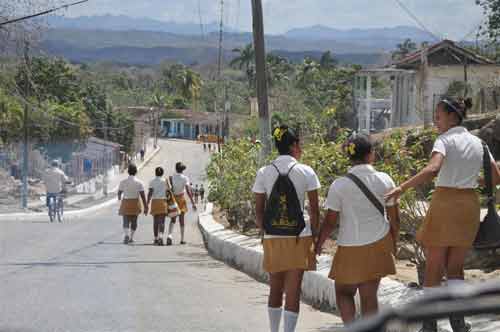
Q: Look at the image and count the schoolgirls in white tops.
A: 6